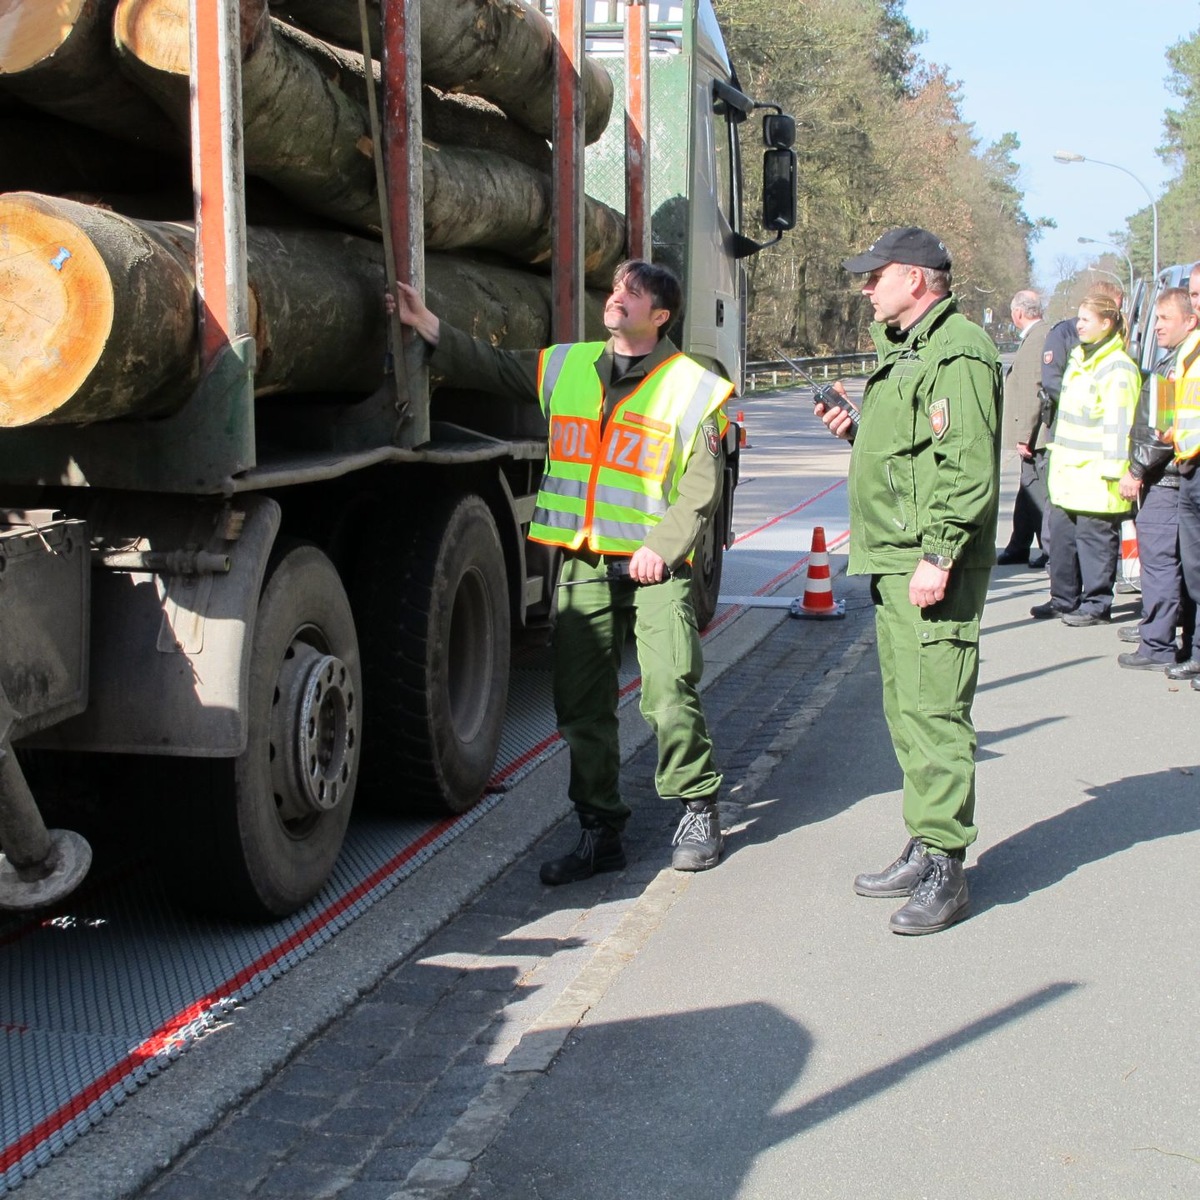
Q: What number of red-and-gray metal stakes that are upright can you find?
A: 4